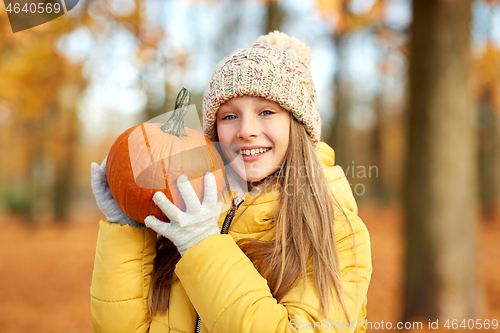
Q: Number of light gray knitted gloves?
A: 2